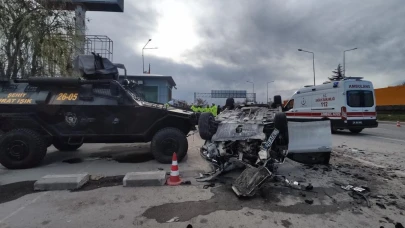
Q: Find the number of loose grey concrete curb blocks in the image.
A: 2